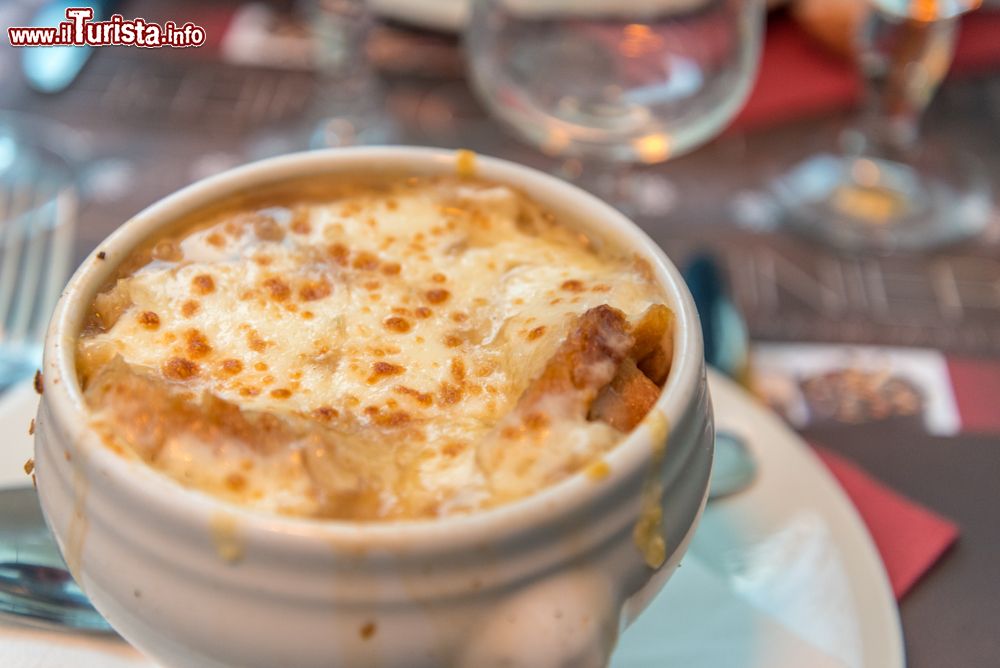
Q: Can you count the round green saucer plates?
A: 0